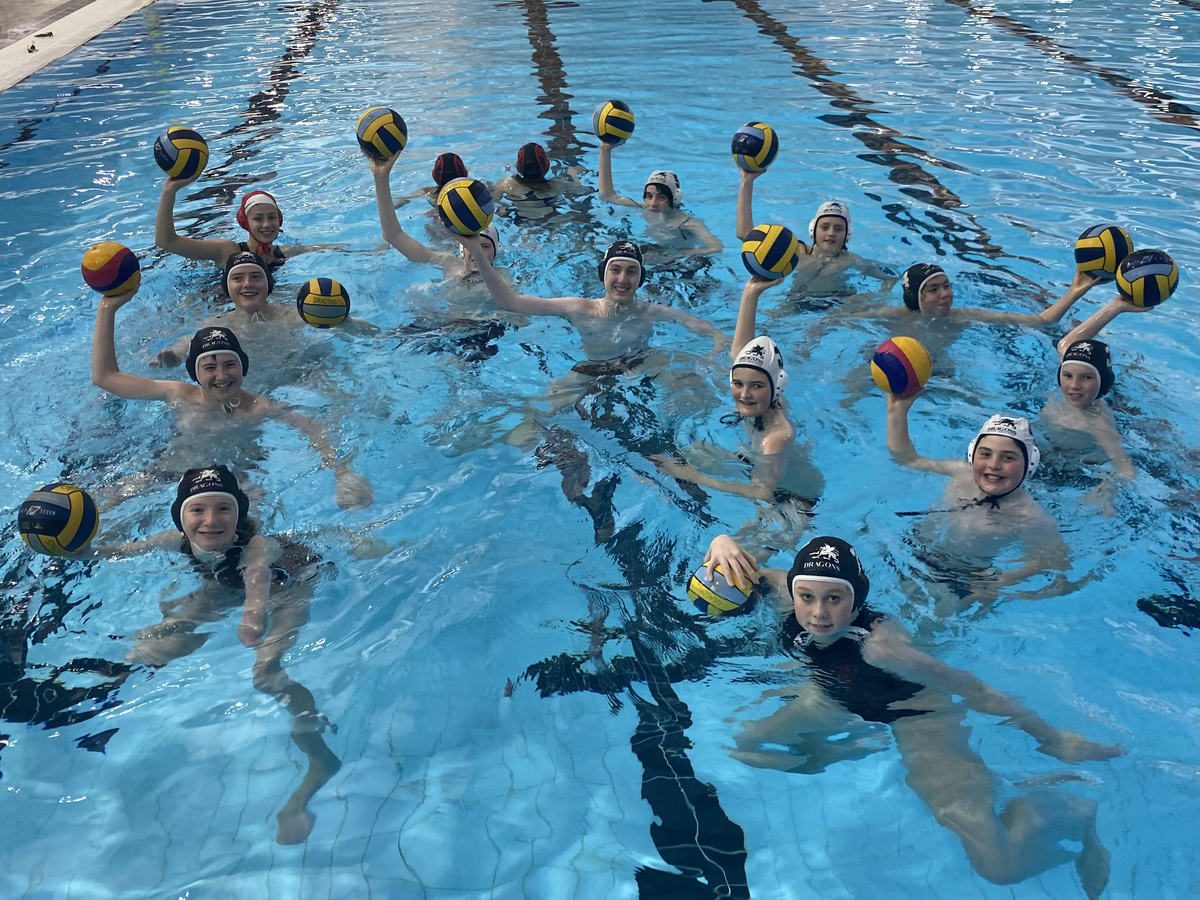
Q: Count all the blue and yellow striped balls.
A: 11